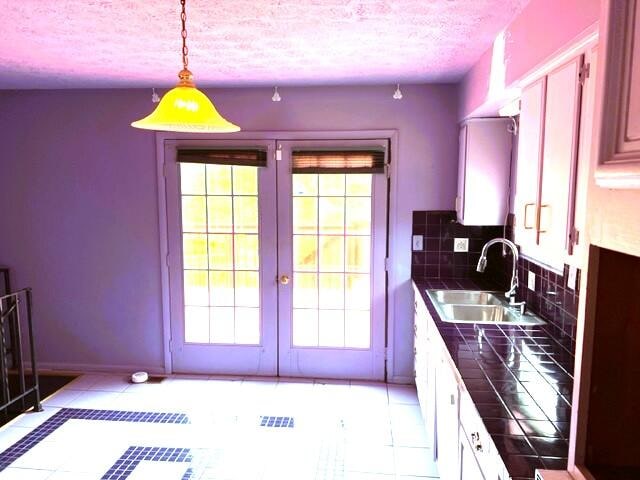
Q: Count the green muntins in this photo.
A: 0